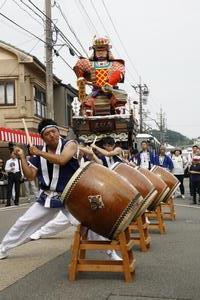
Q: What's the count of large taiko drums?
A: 4